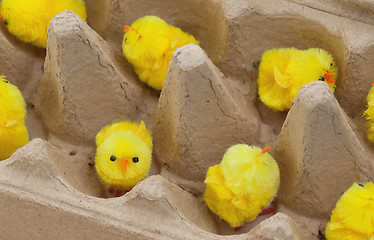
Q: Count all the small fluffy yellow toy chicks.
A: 8